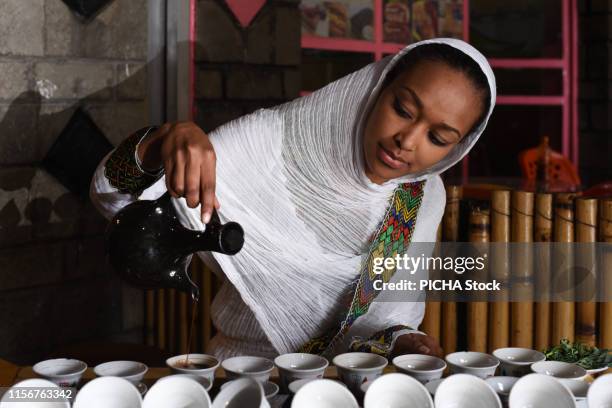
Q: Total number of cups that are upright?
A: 10